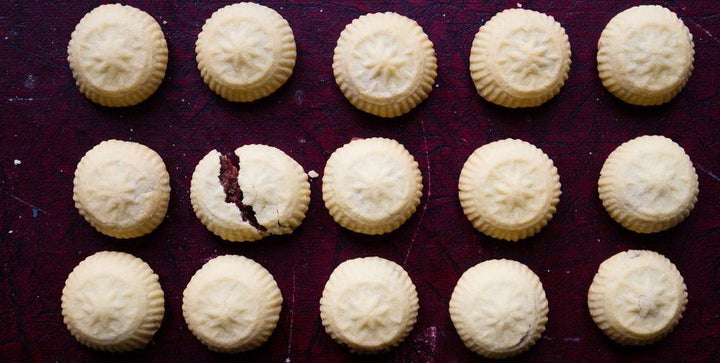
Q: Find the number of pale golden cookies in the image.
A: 15